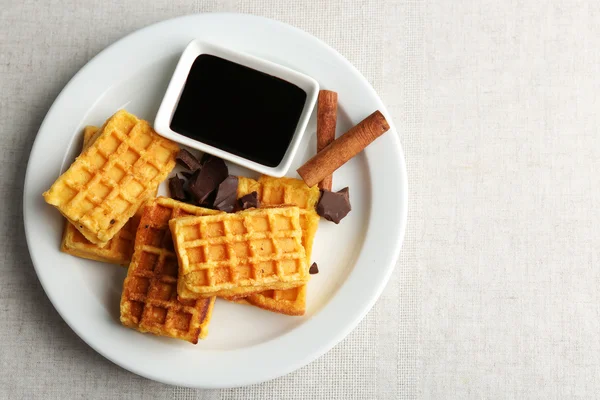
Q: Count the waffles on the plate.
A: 5